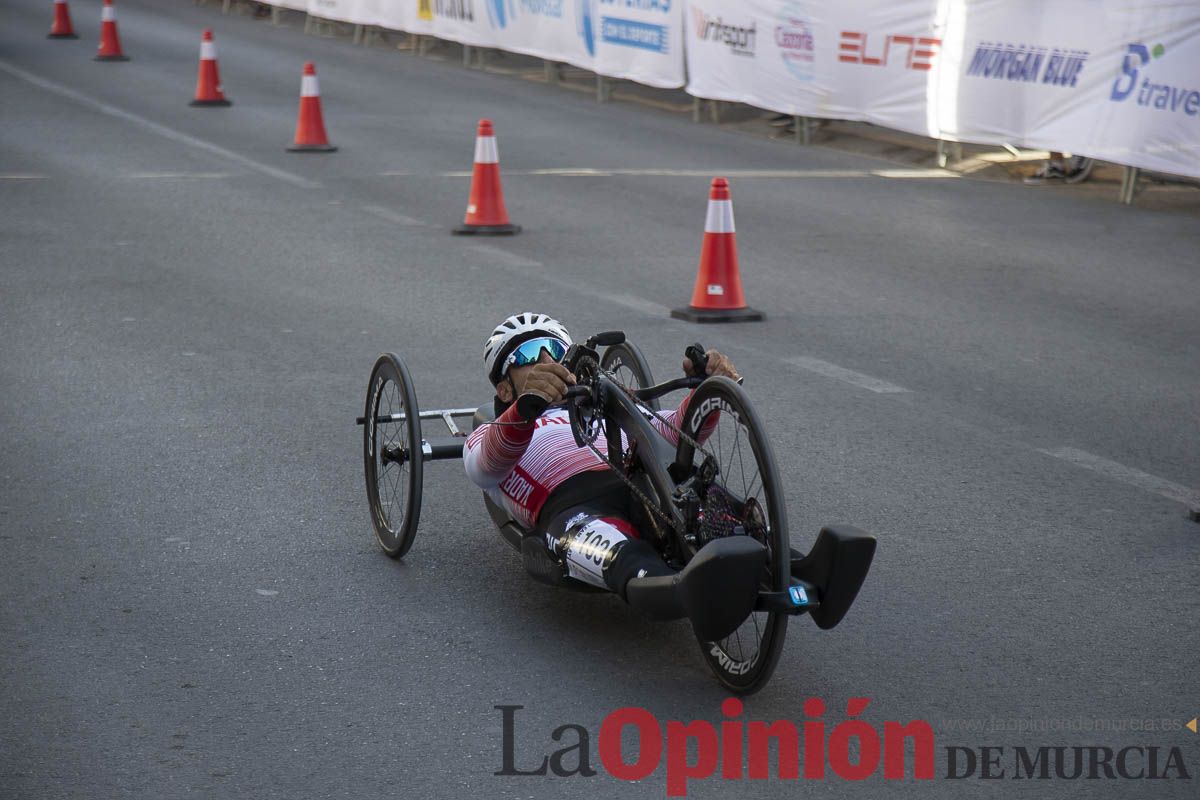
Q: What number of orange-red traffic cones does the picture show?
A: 6